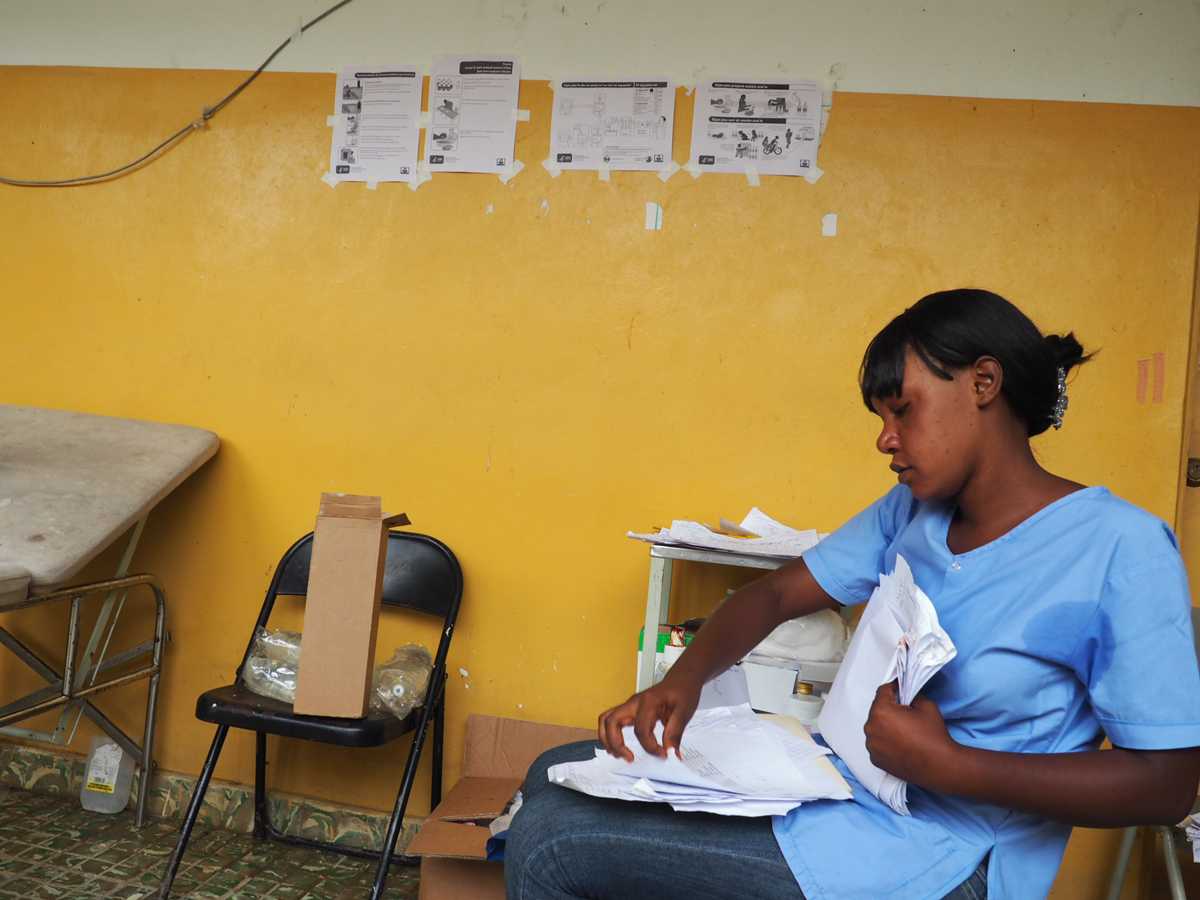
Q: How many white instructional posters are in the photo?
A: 4